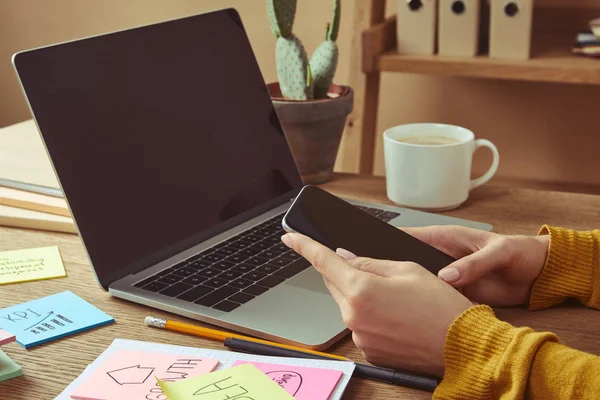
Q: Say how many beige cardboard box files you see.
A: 3